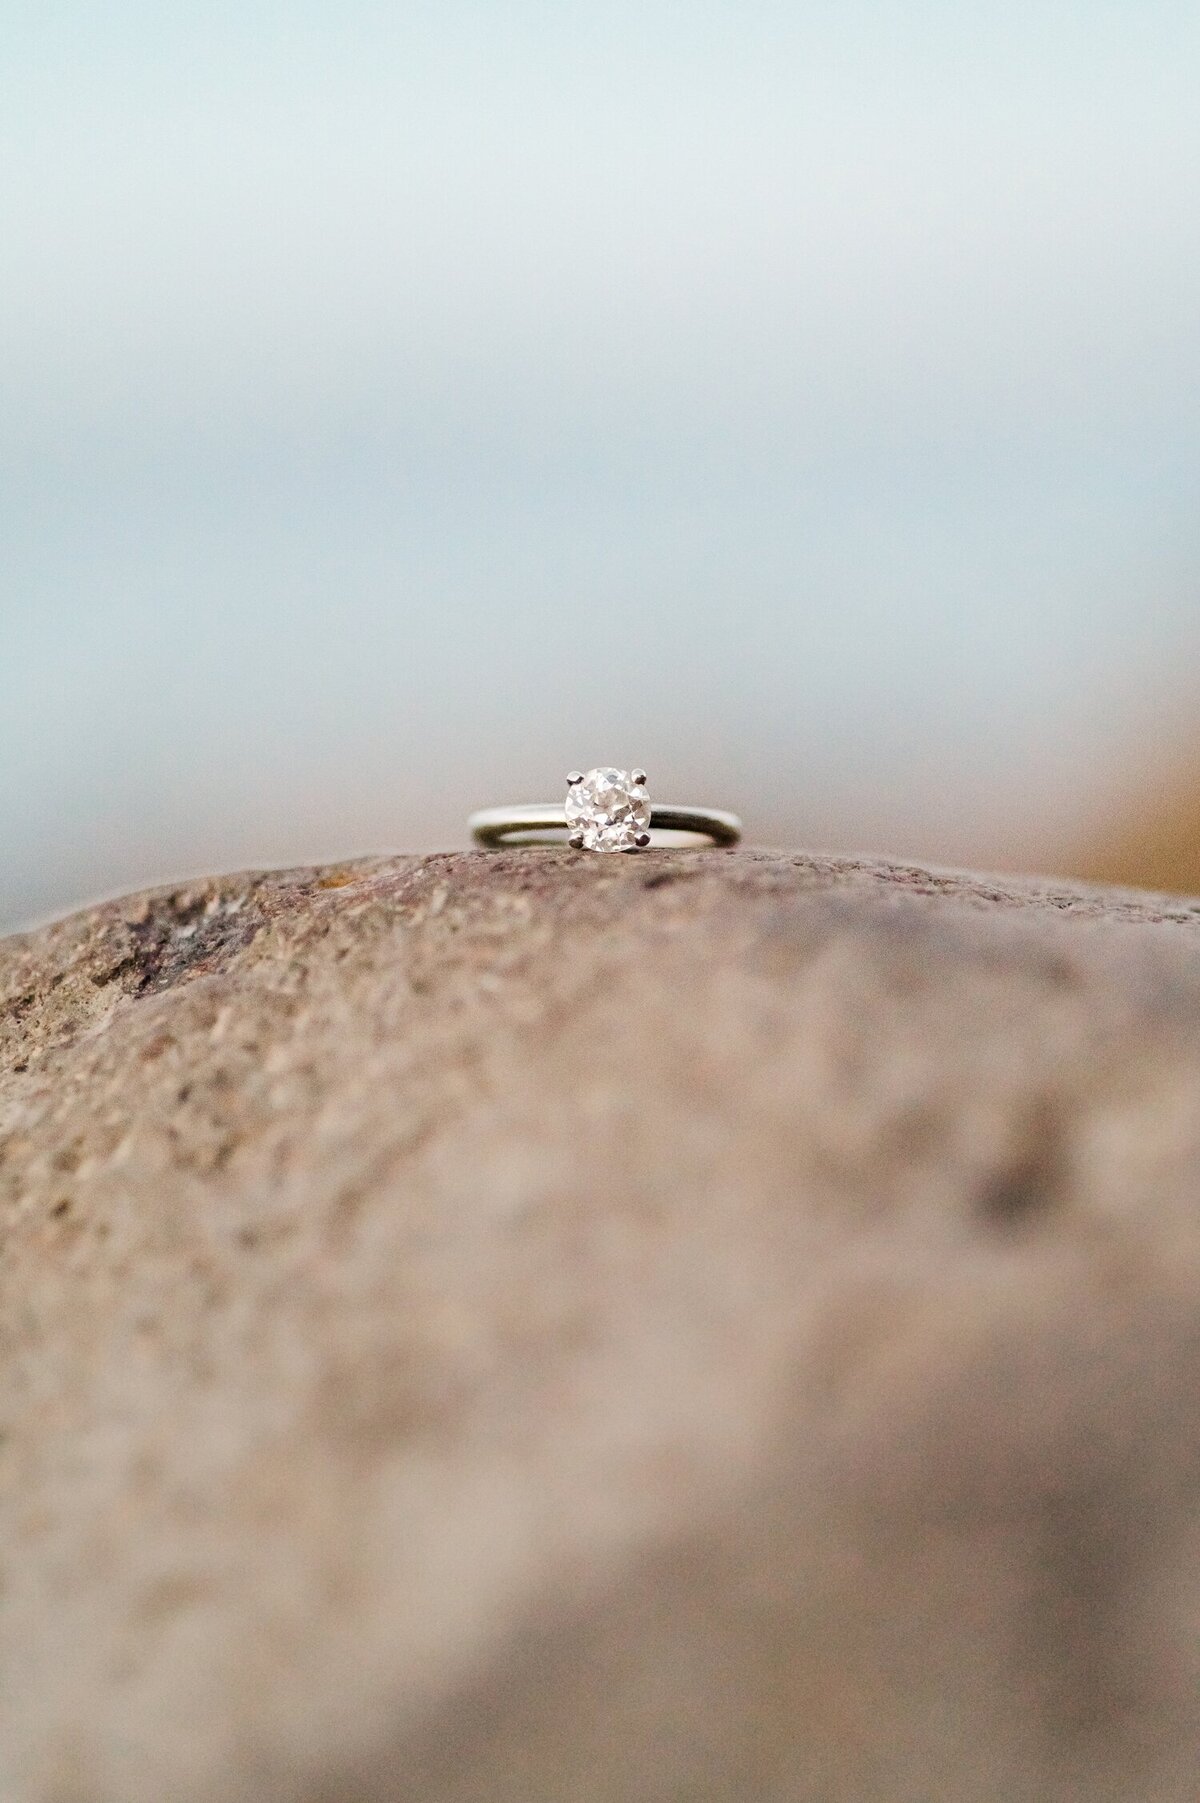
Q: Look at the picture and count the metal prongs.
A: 4